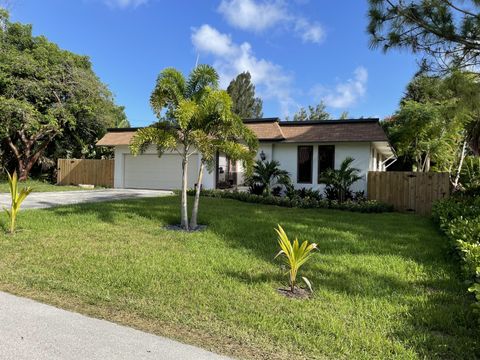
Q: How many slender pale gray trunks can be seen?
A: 2